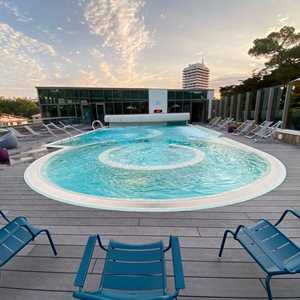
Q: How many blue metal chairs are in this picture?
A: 3